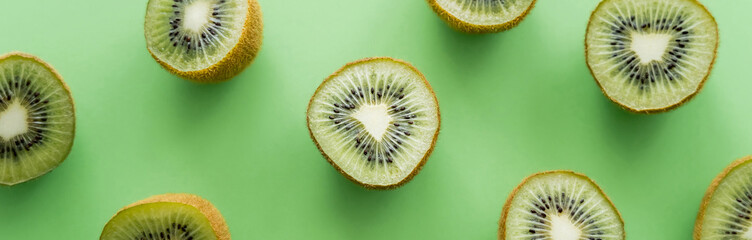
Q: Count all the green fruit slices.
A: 8